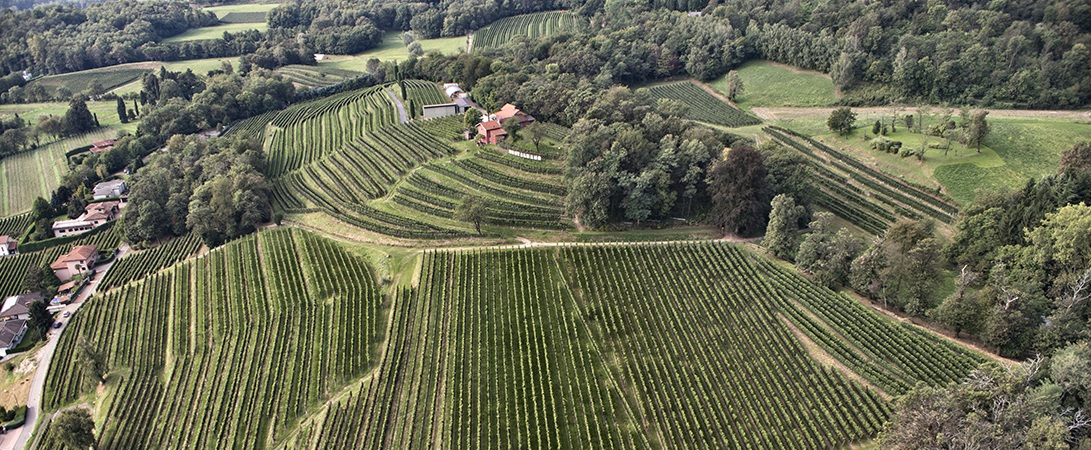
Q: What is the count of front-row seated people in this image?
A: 0